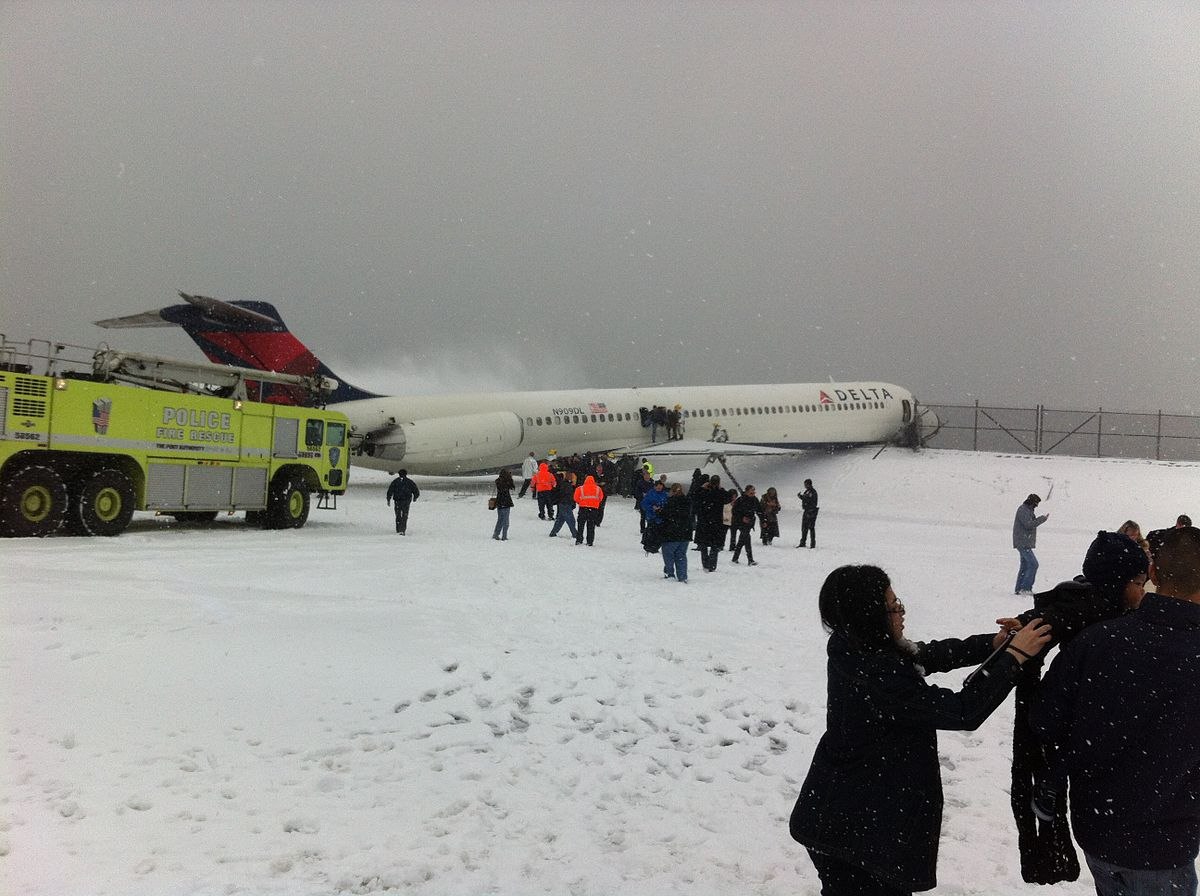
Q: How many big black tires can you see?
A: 3